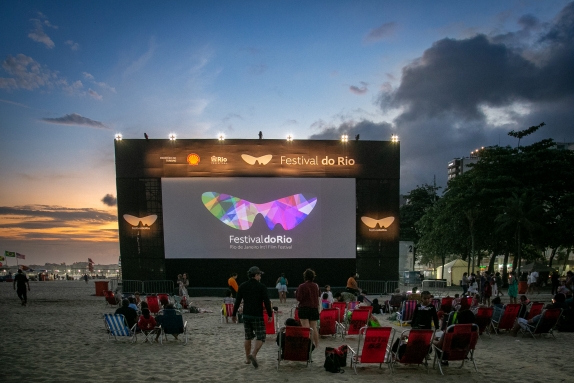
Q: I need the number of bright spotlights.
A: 6